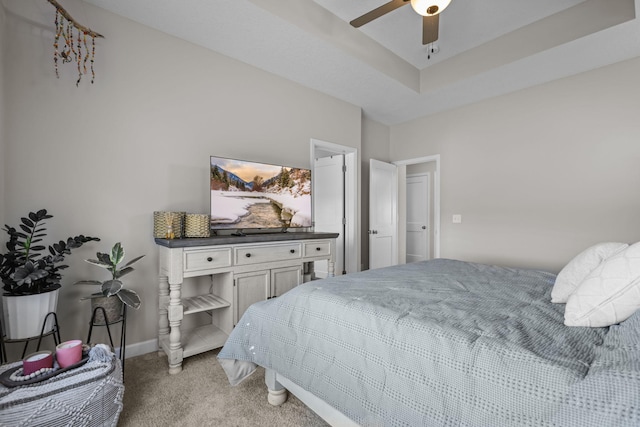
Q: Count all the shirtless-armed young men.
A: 0